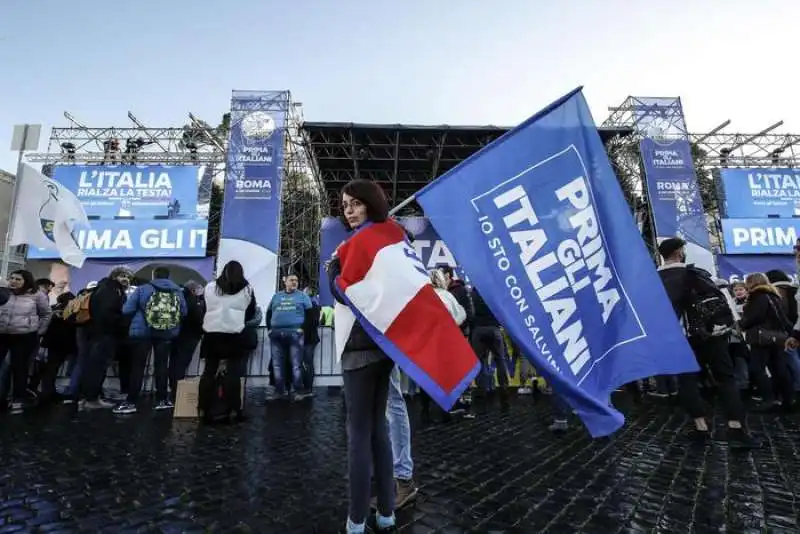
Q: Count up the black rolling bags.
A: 1